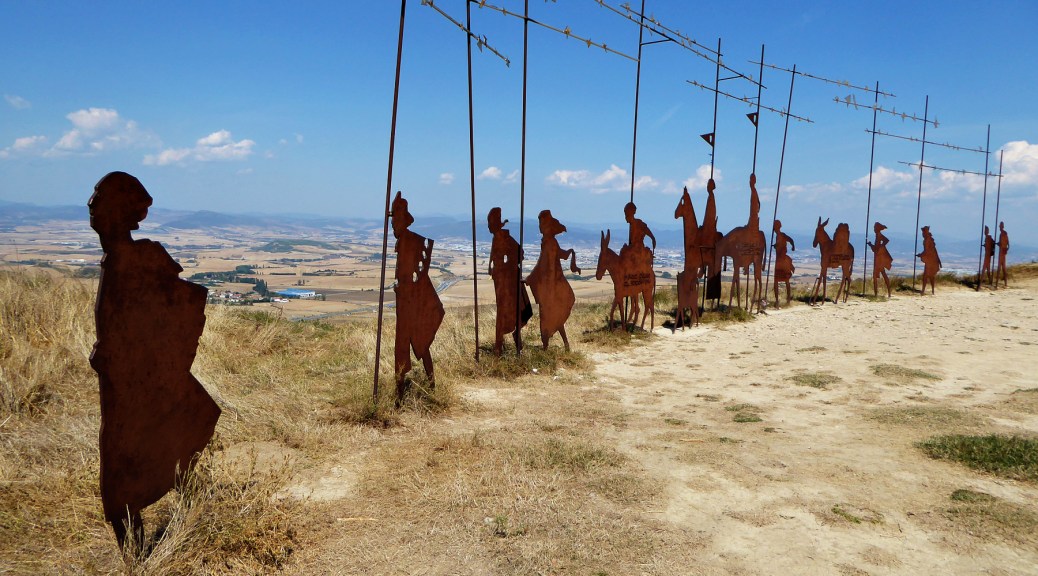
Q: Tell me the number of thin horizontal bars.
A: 9